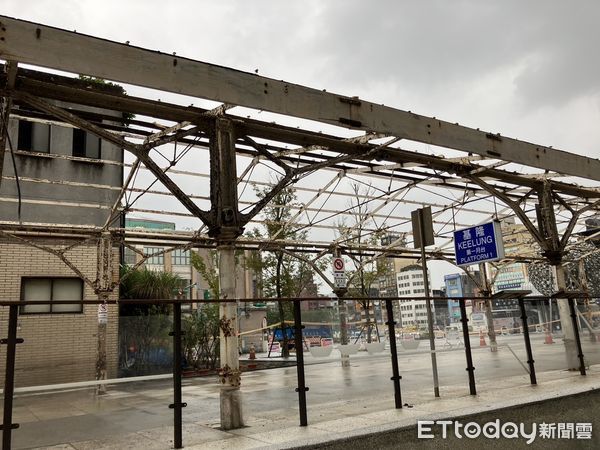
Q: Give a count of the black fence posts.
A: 7